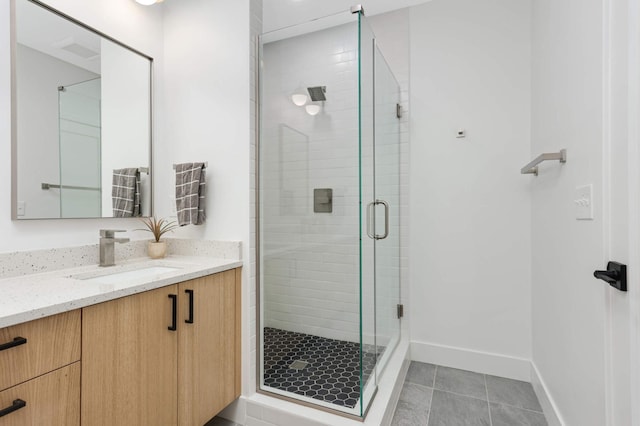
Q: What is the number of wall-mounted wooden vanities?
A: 1